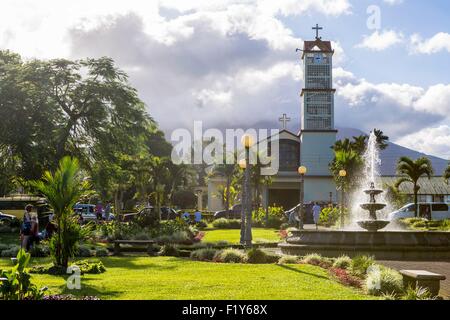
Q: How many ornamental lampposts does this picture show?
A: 4